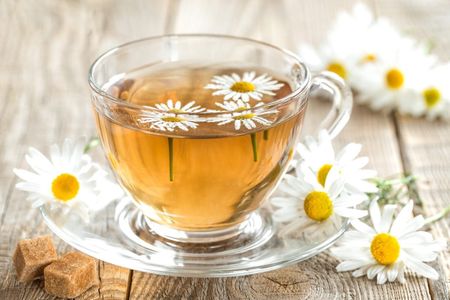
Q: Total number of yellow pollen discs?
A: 11